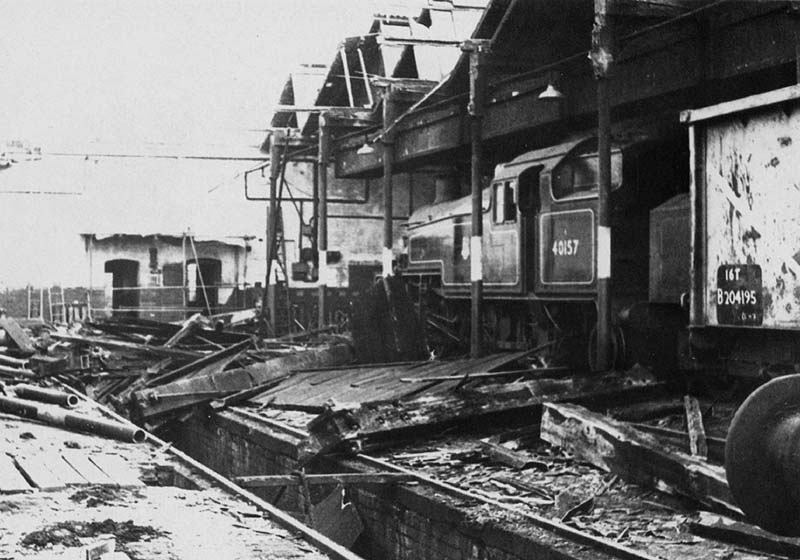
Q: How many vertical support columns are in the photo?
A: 5